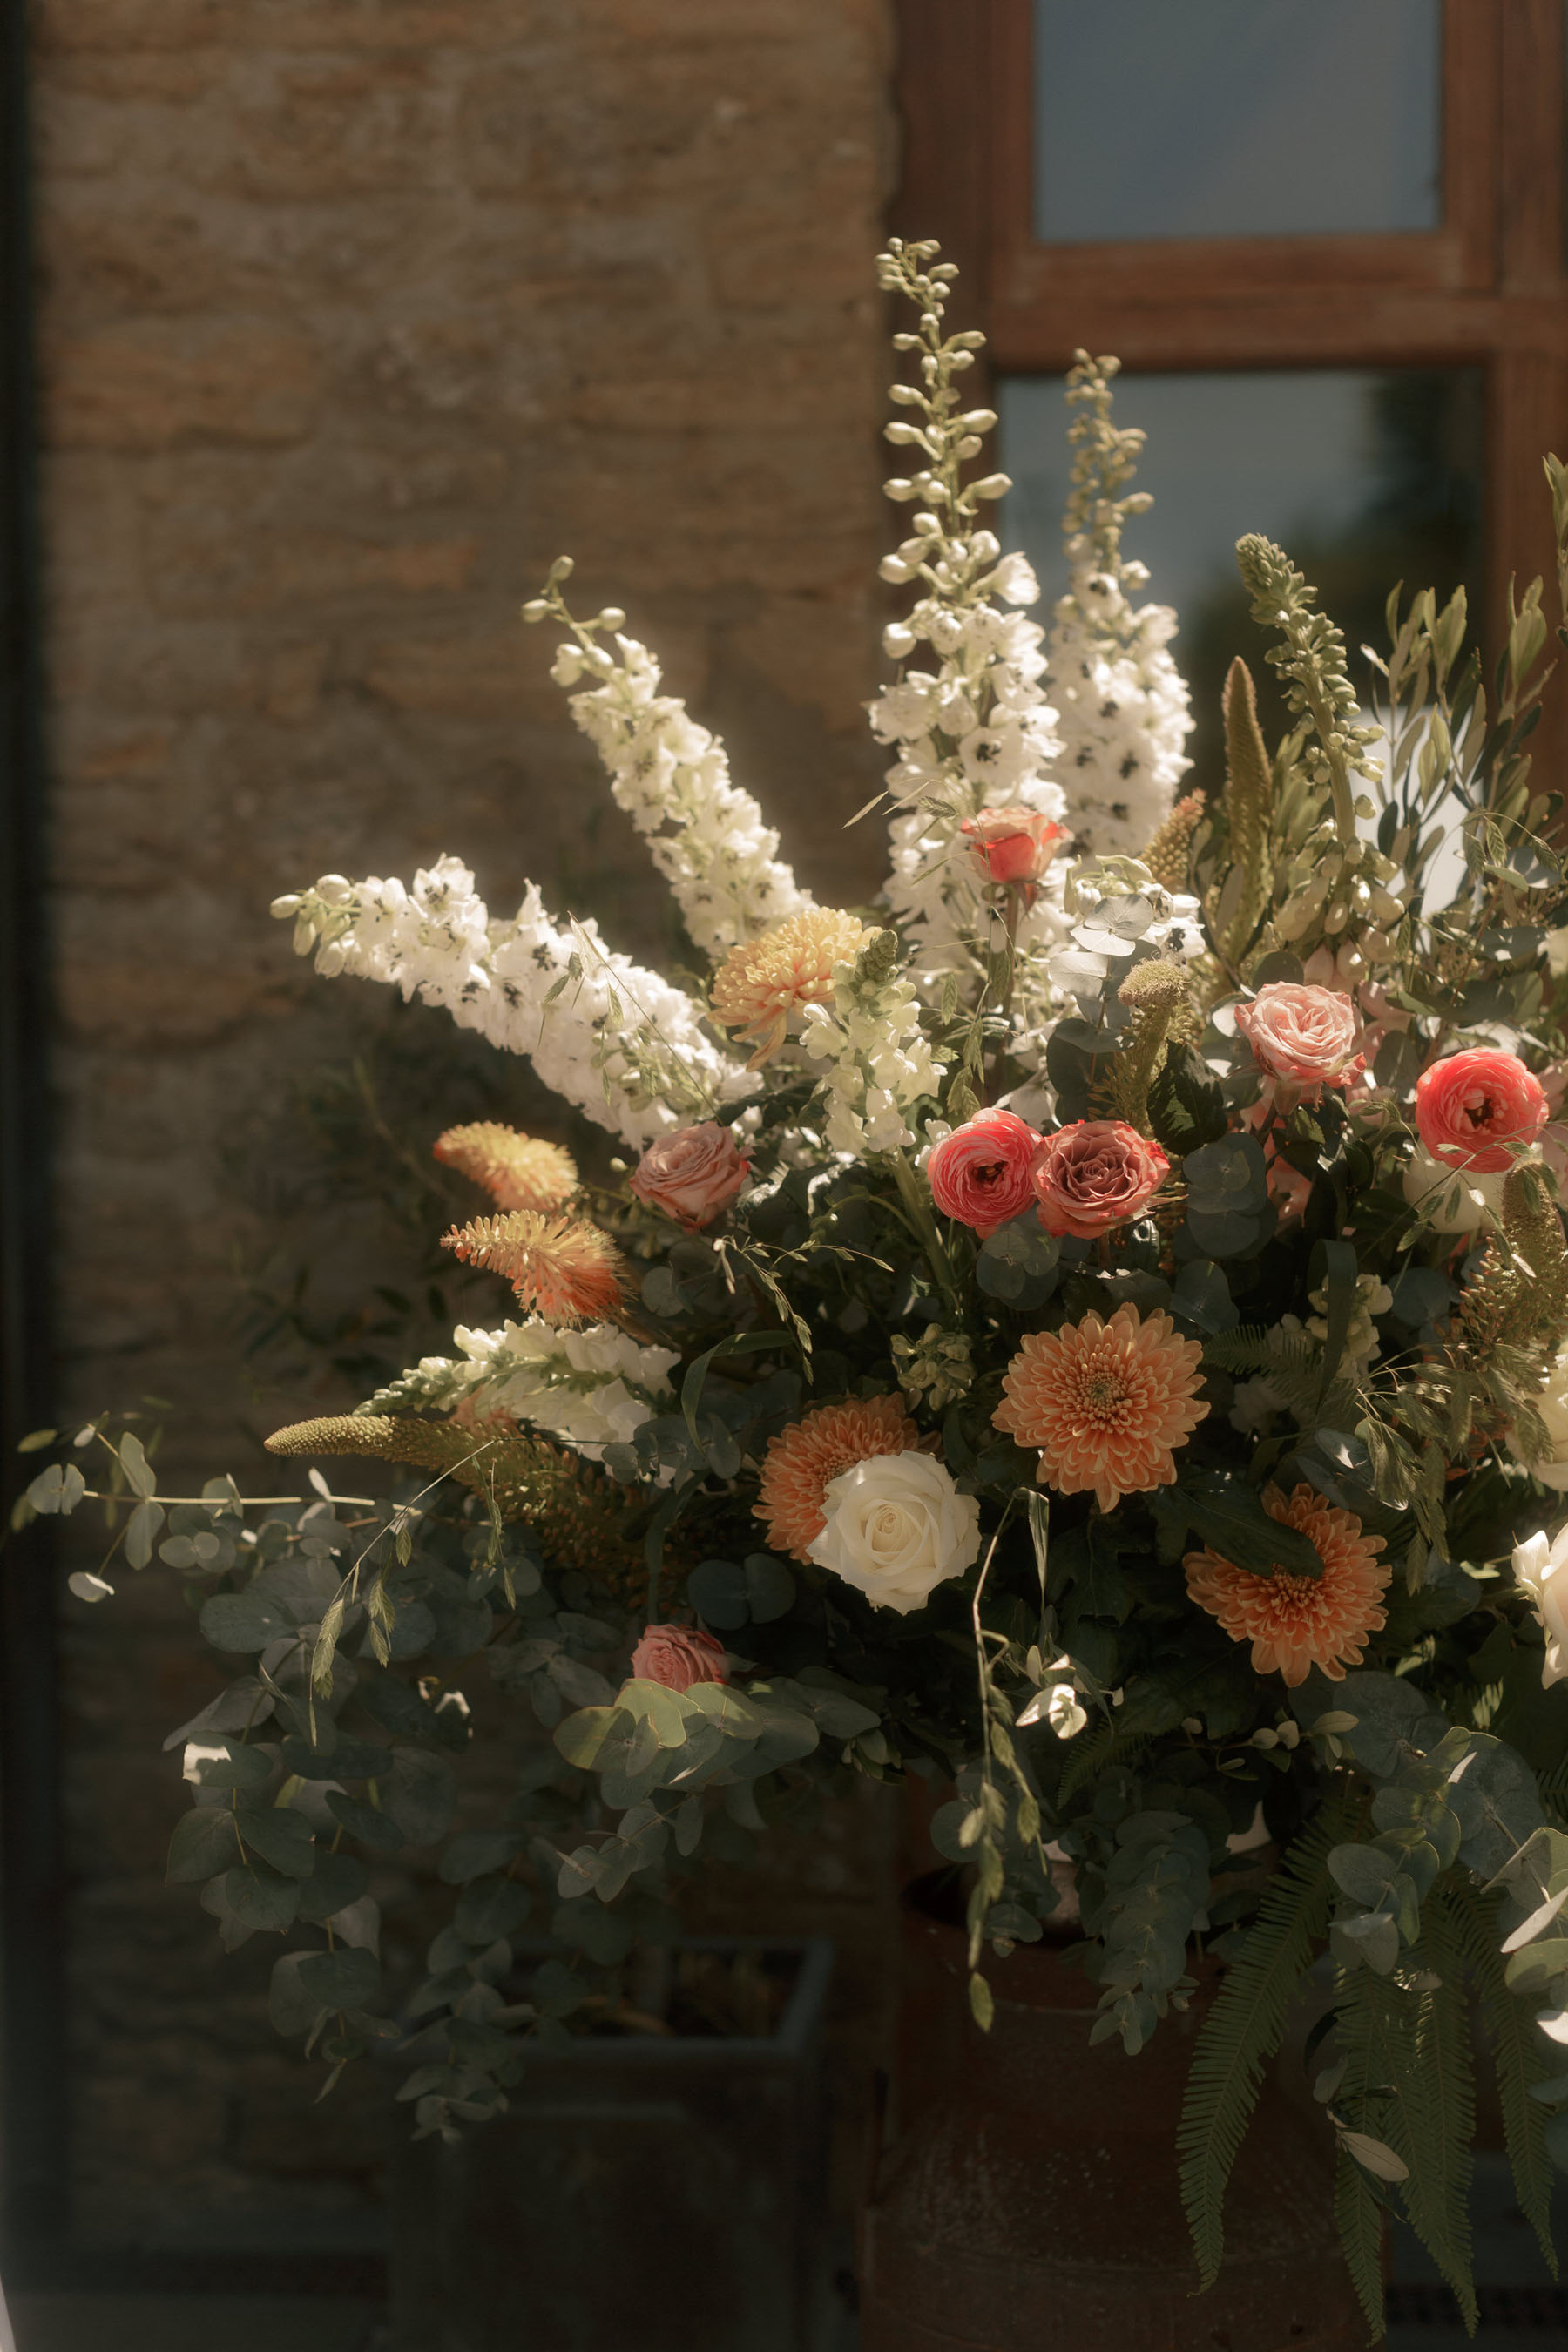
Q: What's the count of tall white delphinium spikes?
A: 4